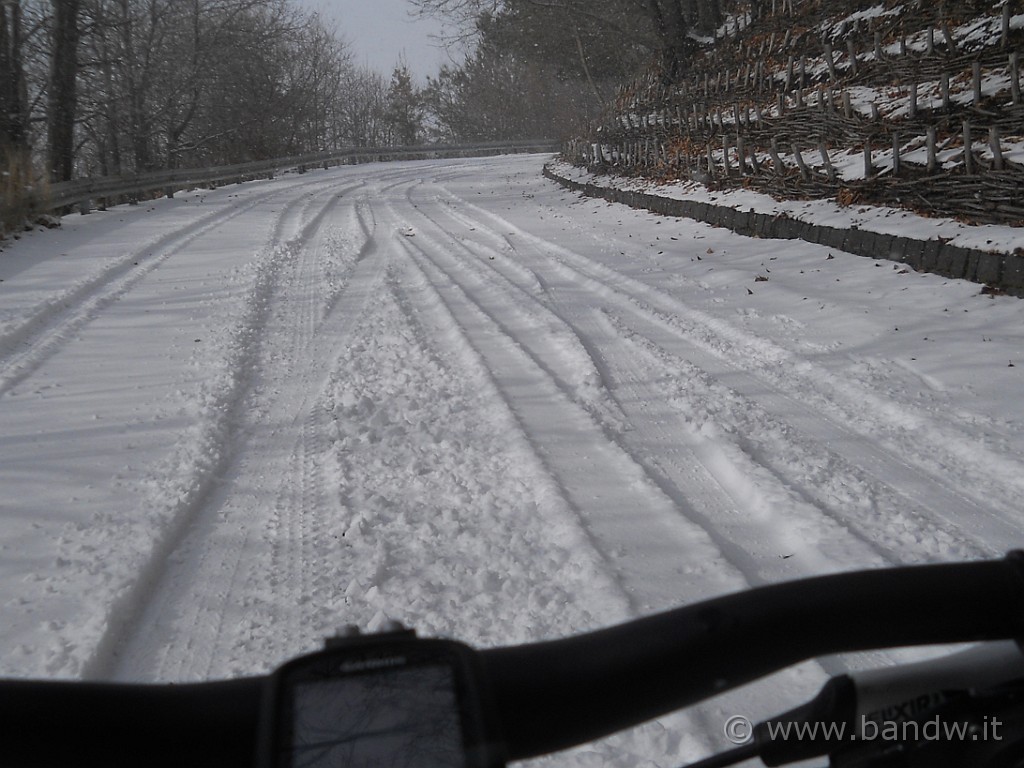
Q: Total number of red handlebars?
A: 0